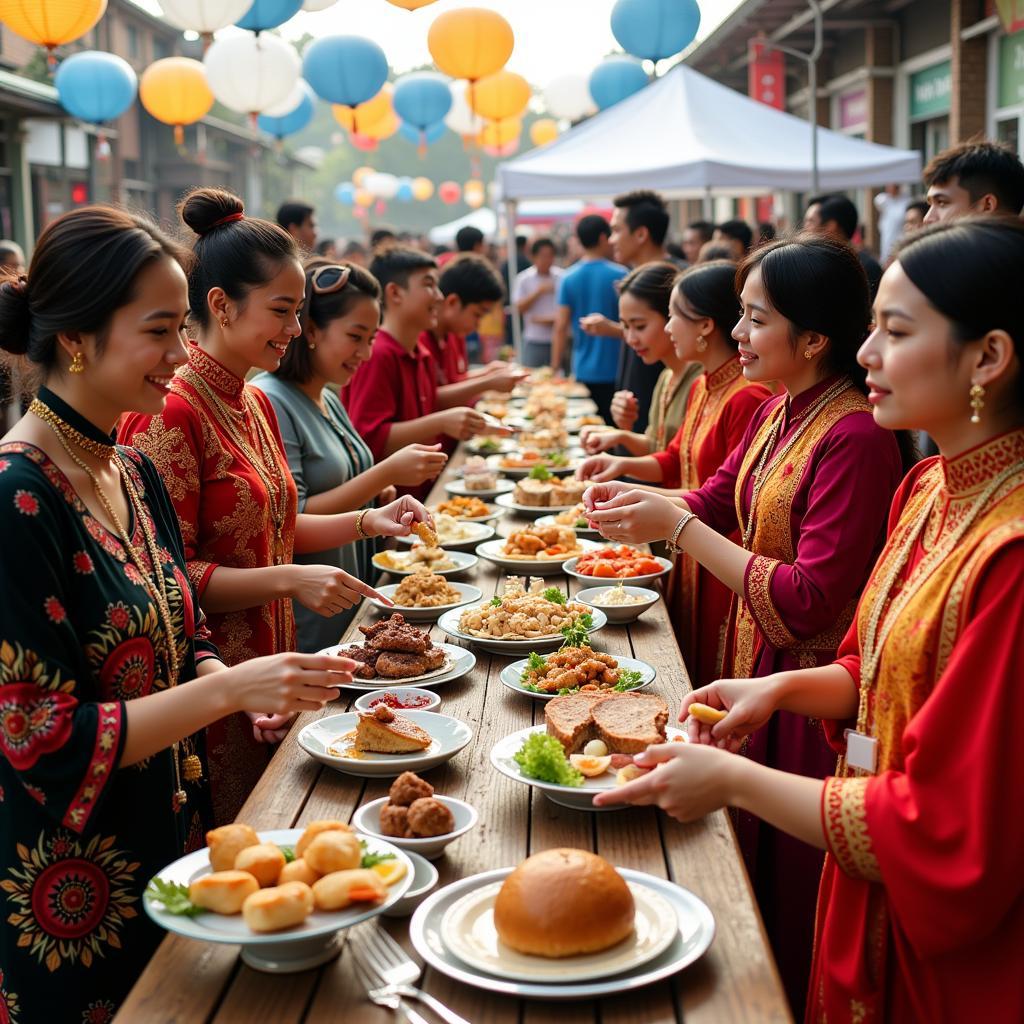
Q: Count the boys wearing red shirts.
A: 2